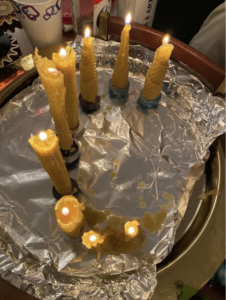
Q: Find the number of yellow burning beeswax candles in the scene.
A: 9